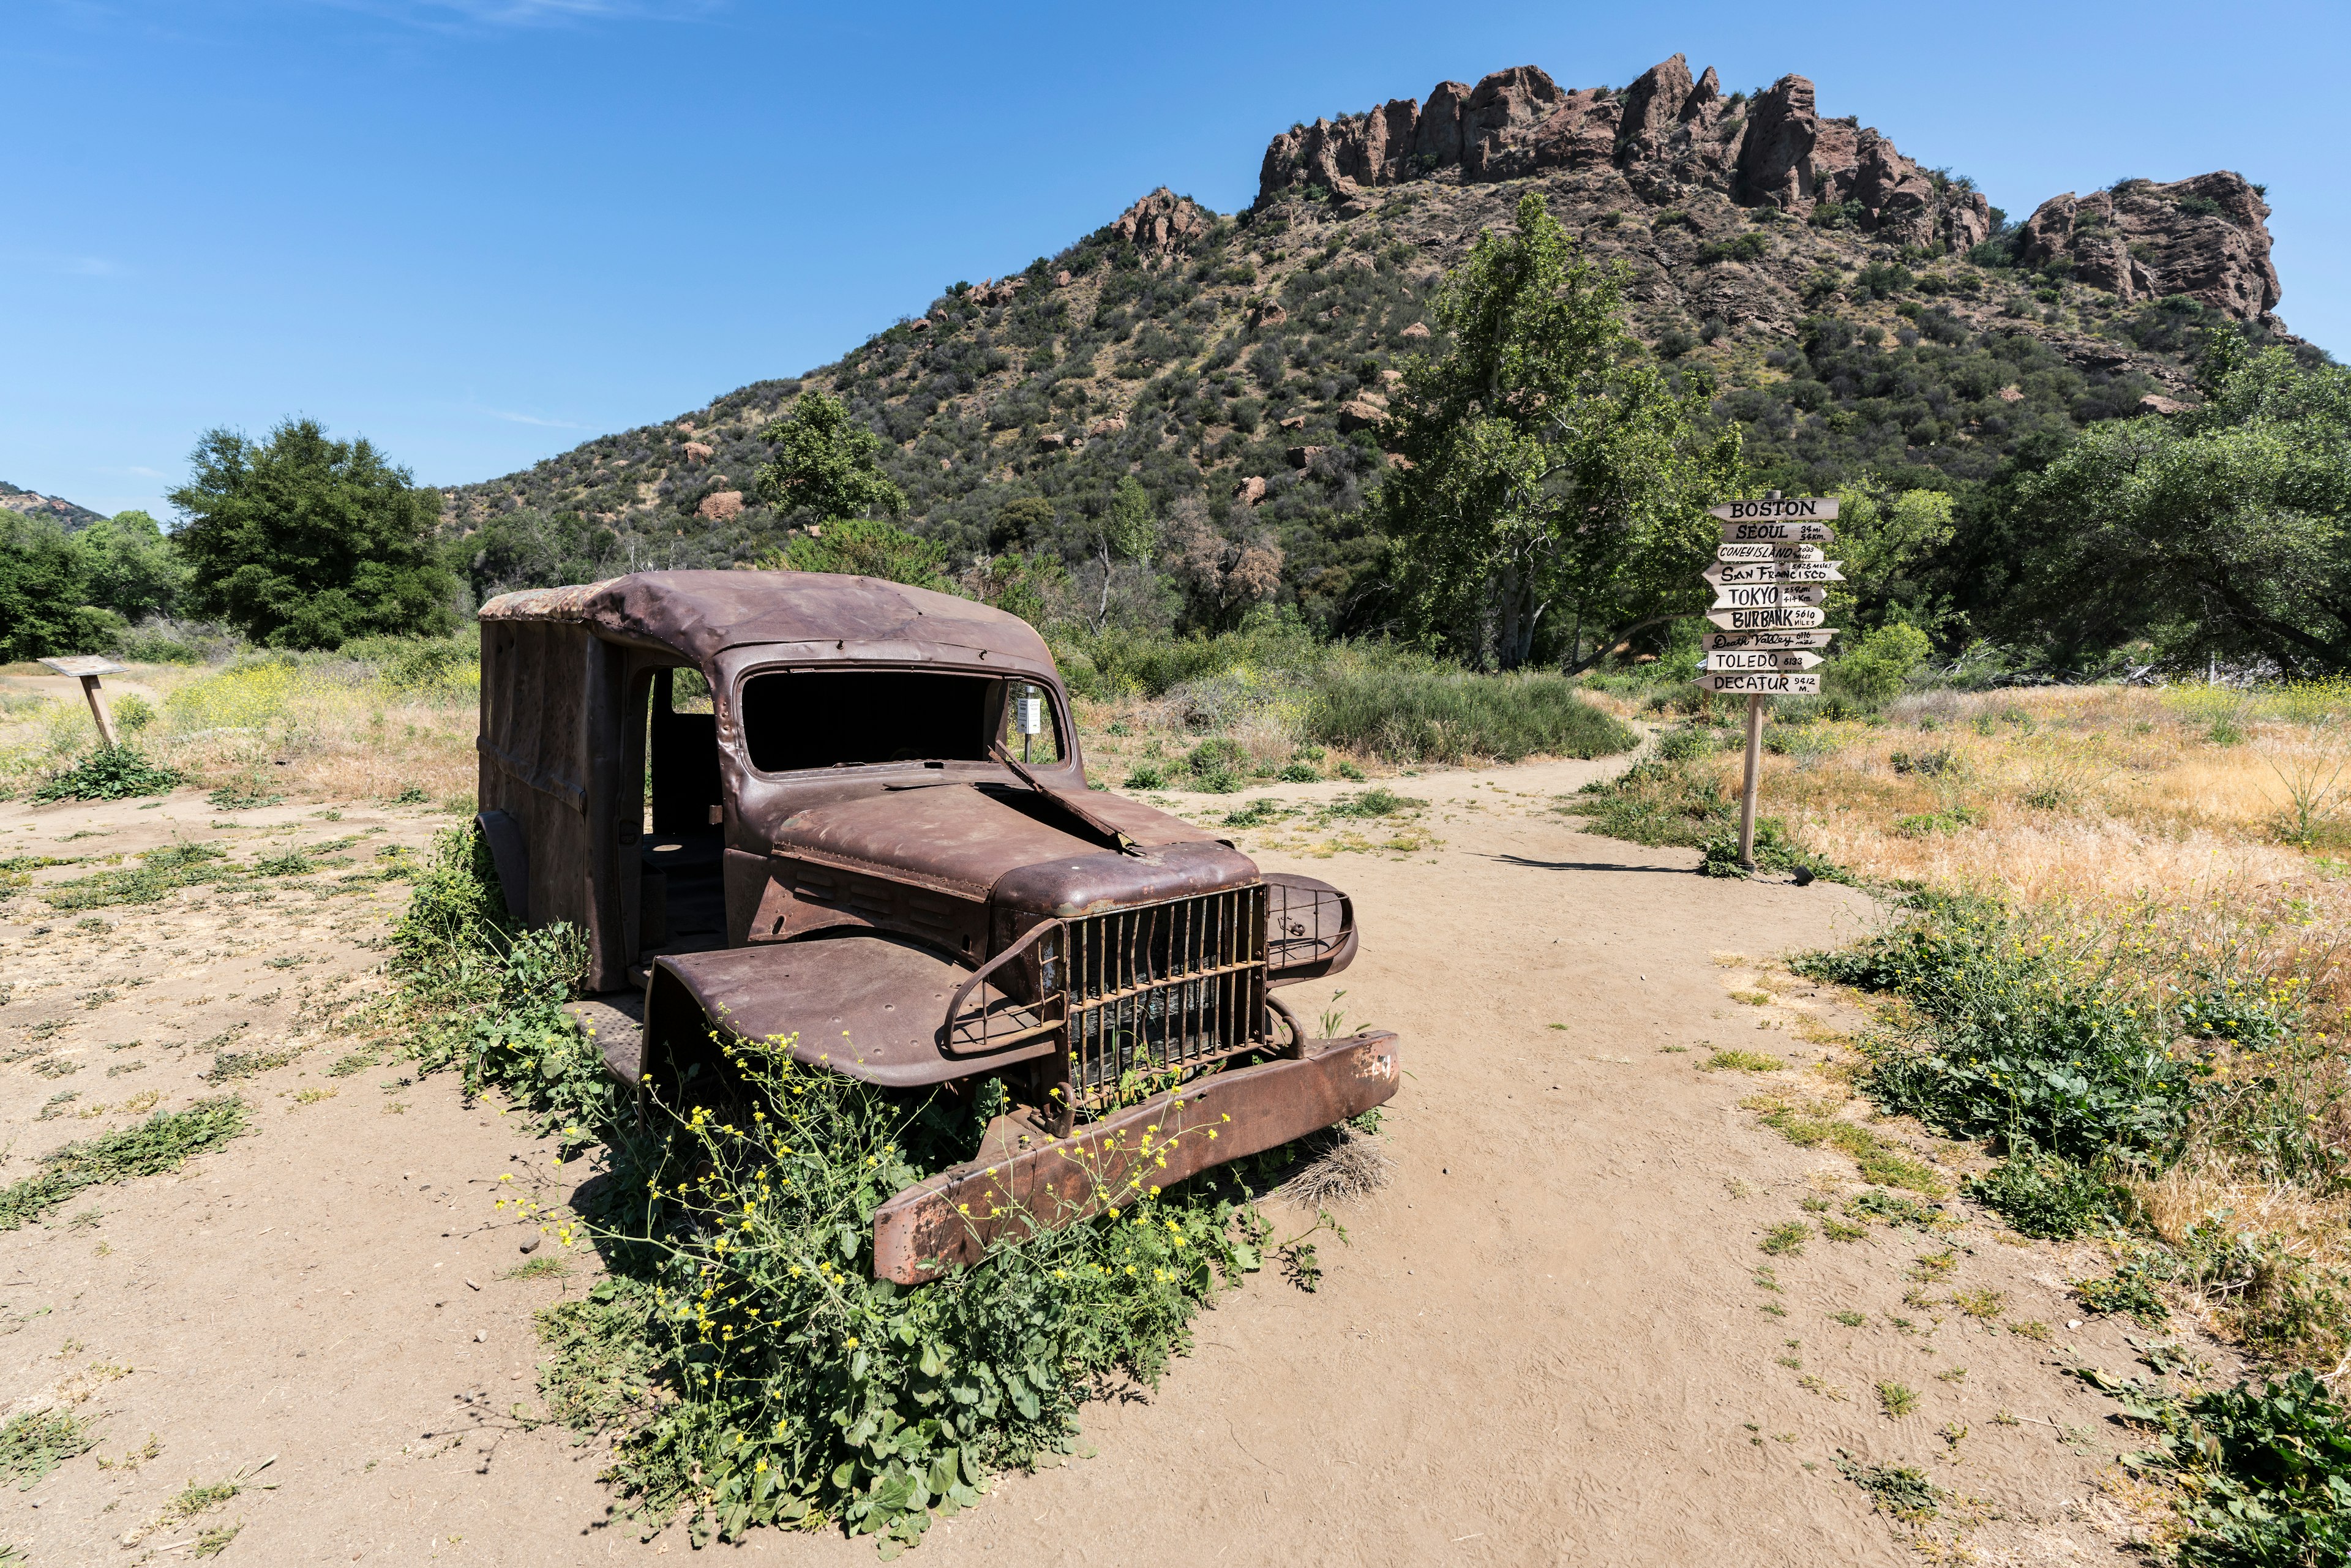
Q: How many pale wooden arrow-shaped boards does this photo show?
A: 9